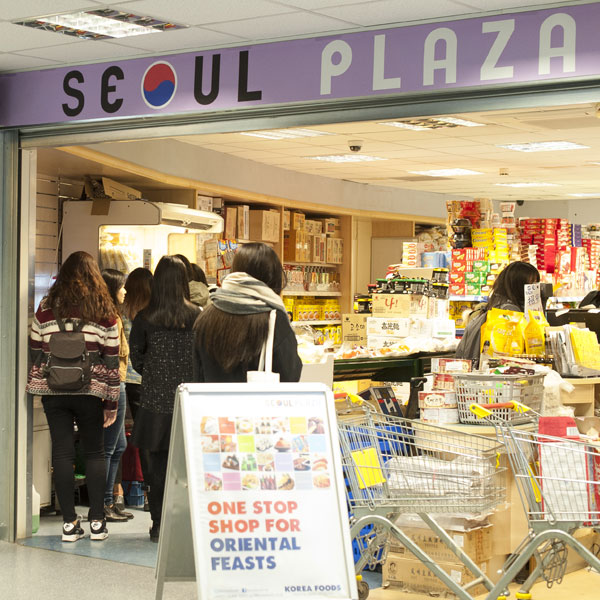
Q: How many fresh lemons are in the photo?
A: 0